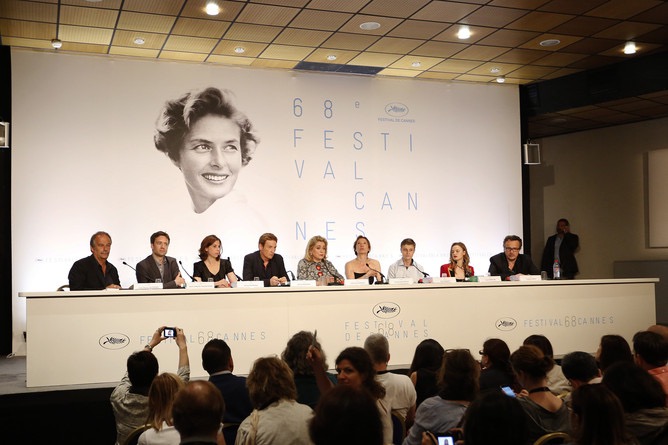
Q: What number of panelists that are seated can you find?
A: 9